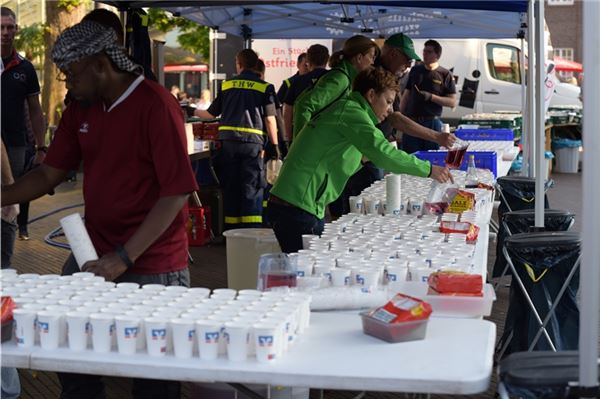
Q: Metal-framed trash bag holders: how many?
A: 4